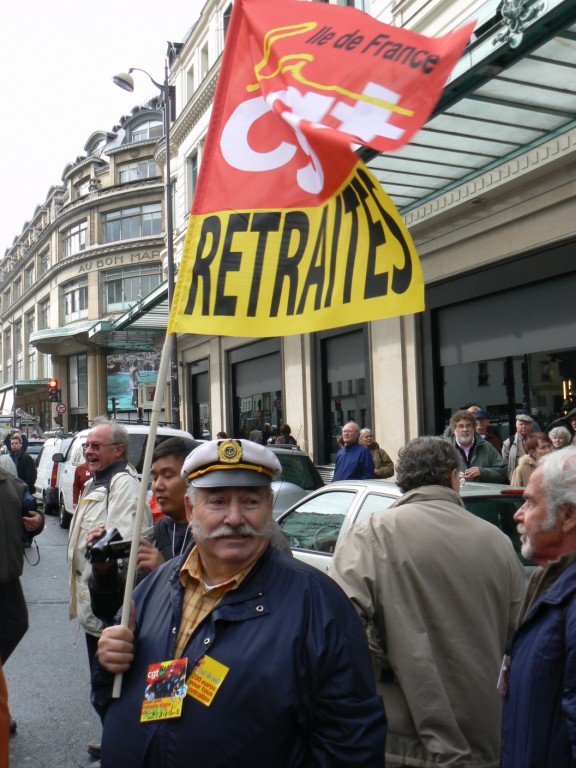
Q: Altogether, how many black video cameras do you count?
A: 1